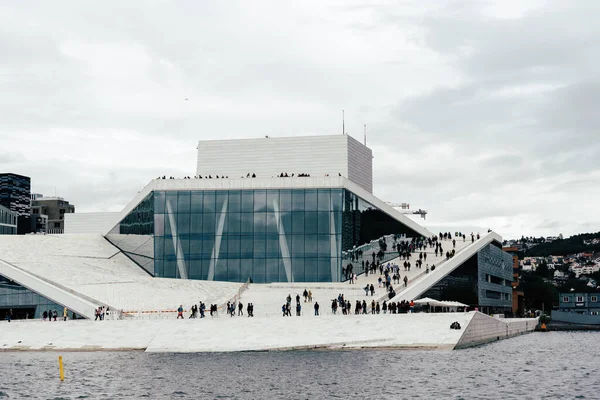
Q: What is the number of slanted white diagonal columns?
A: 4